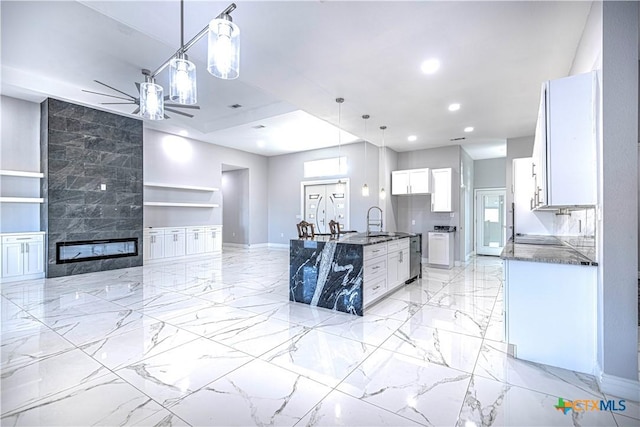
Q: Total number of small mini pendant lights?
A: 3